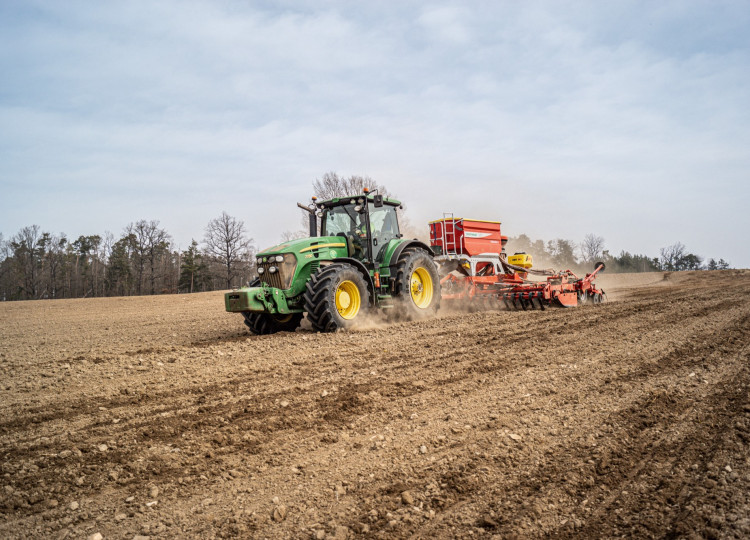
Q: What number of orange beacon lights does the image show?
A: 2